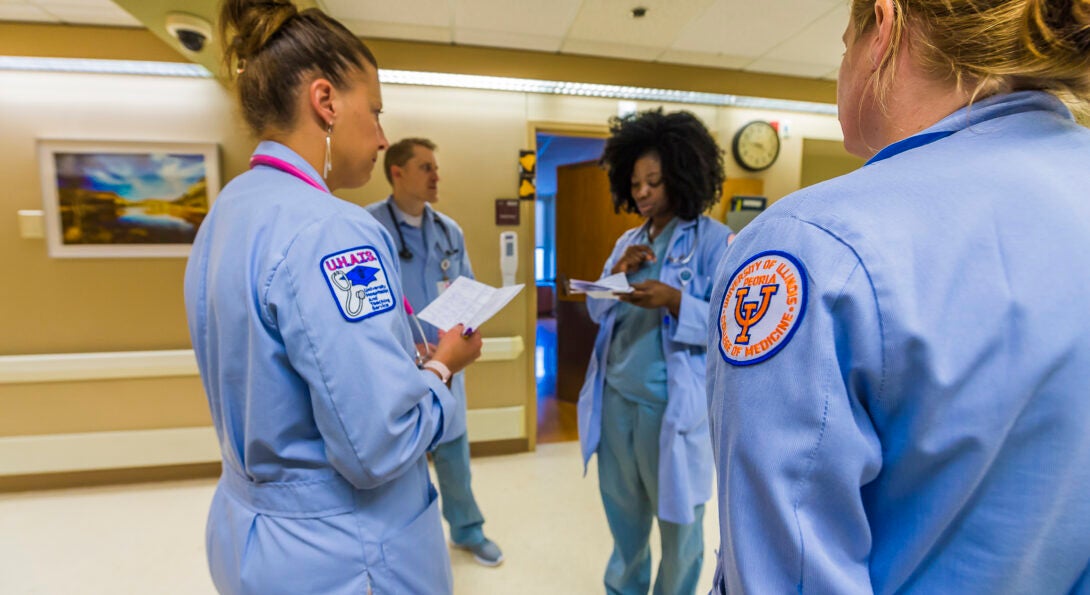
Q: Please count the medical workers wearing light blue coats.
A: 4